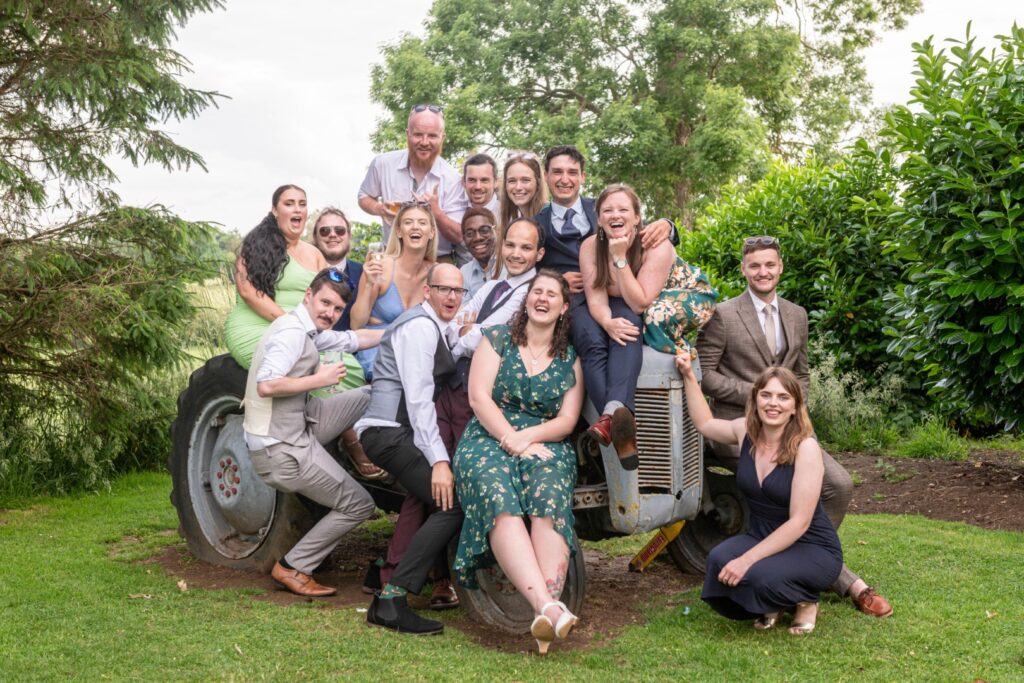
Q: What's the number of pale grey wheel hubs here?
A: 1